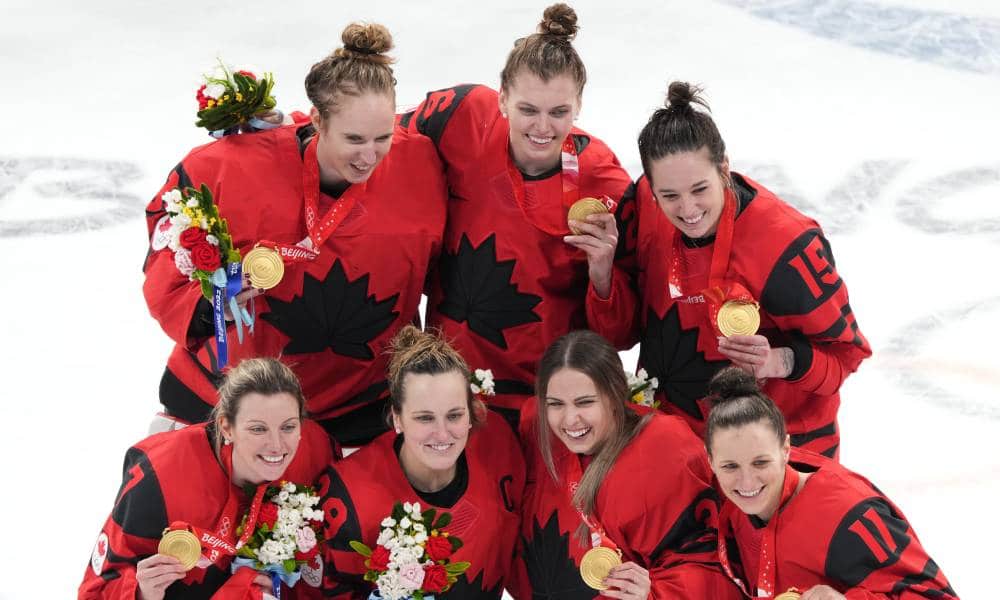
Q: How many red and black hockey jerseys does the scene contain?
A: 7